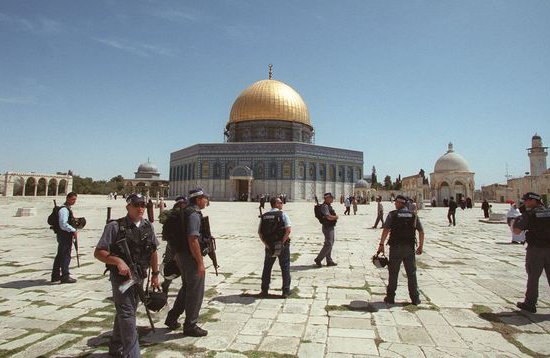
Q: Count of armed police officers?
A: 8